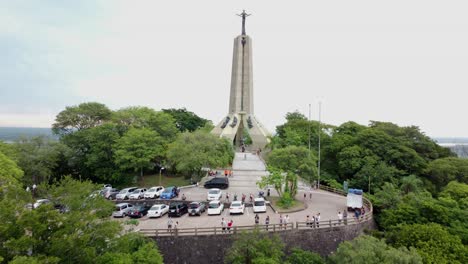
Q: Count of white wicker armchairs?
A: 0